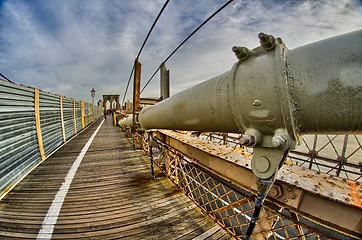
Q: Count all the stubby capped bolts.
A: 4